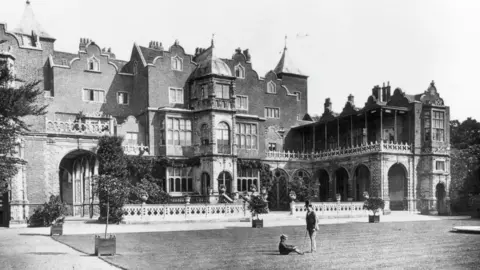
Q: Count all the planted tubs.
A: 4